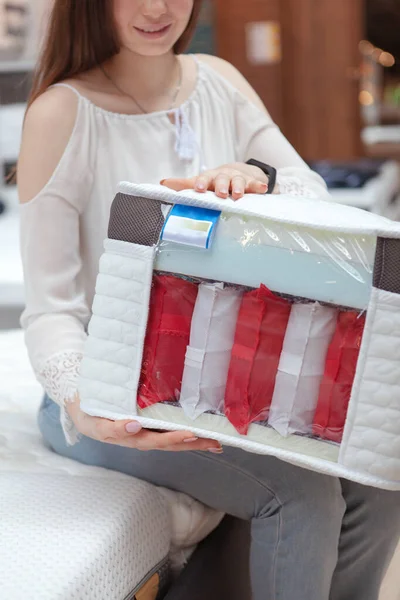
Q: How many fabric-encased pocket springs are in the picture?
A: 5